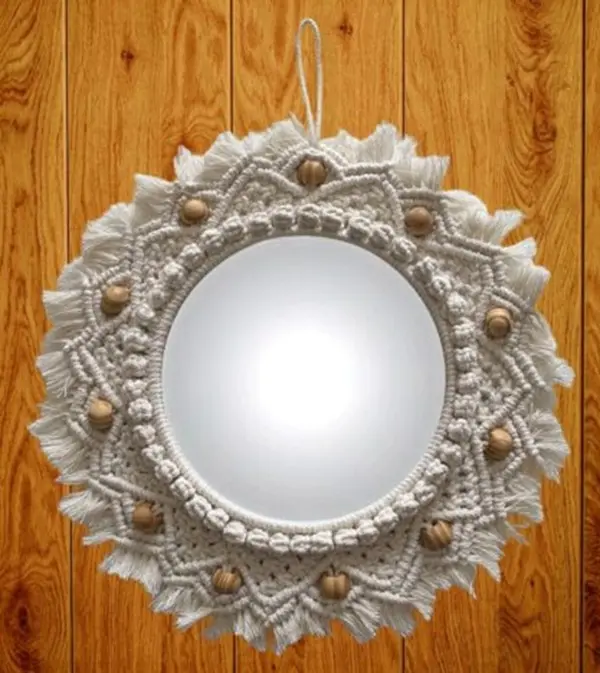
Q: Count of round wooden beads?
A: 11